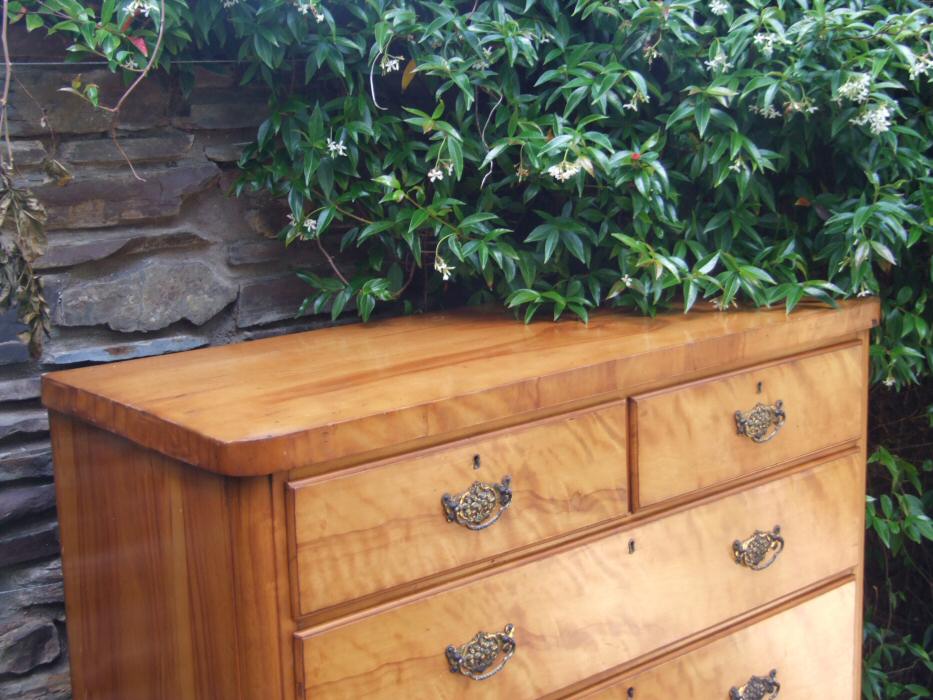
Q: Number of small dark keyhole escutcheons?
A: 4